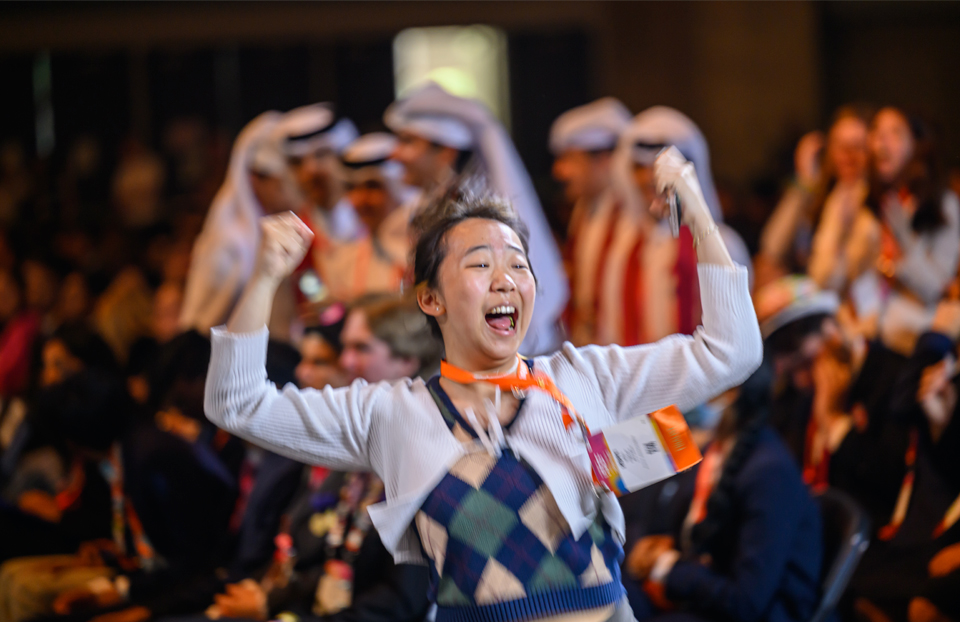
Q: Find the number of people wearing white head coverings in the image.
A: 6